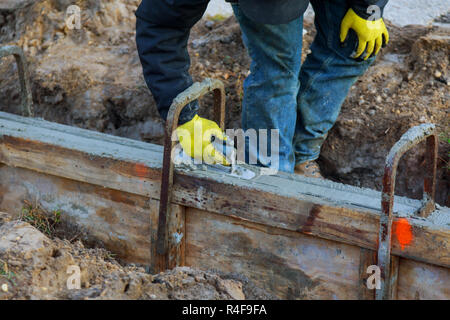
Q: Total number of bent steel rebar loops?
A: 3